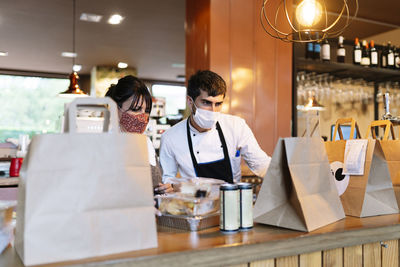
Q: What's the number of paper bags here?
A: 4